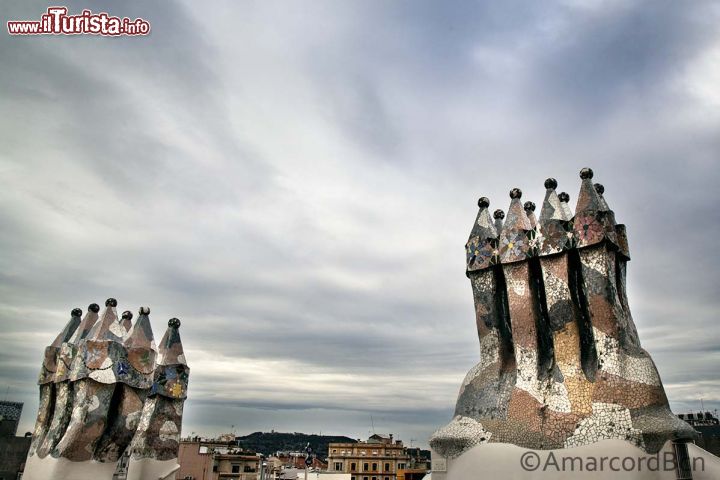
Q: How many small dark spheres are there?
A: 14